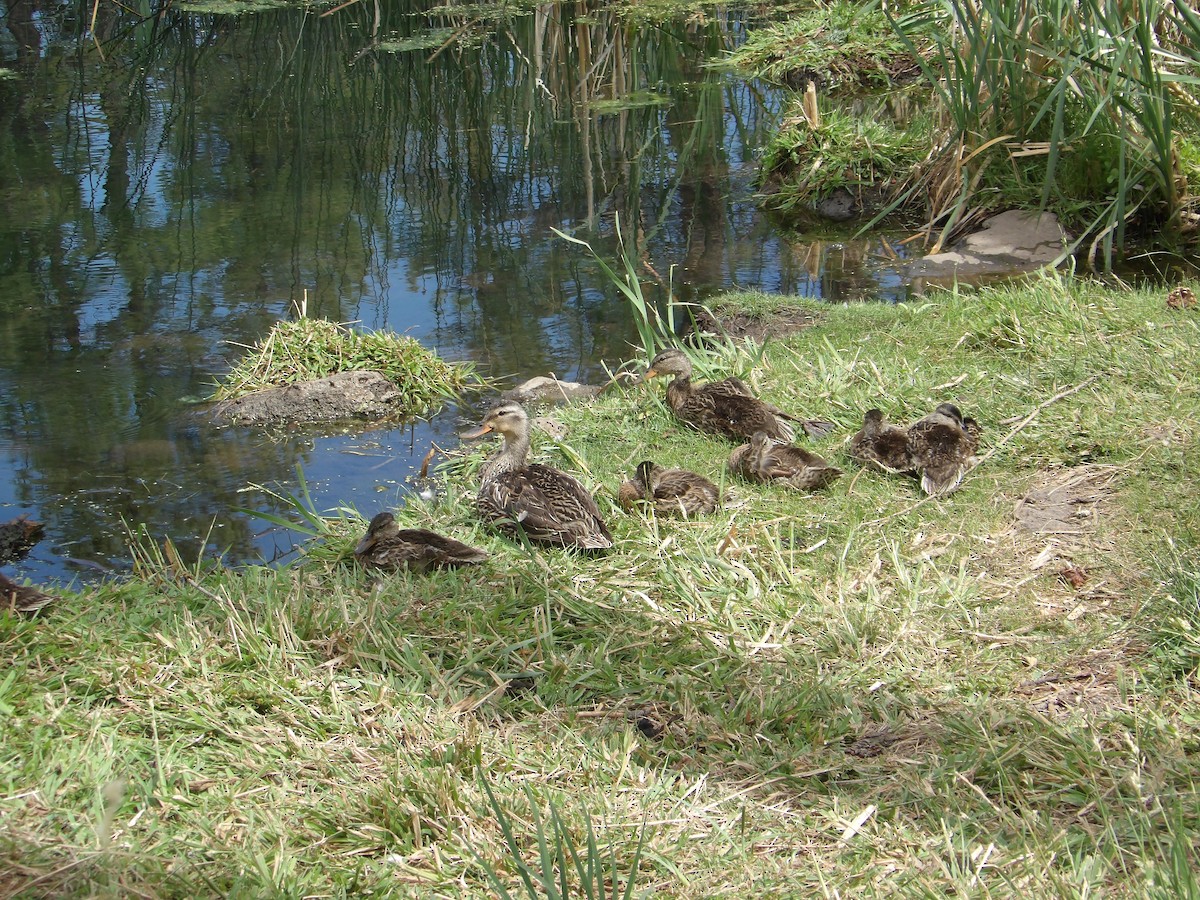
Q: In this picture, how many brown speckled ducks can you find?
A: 8